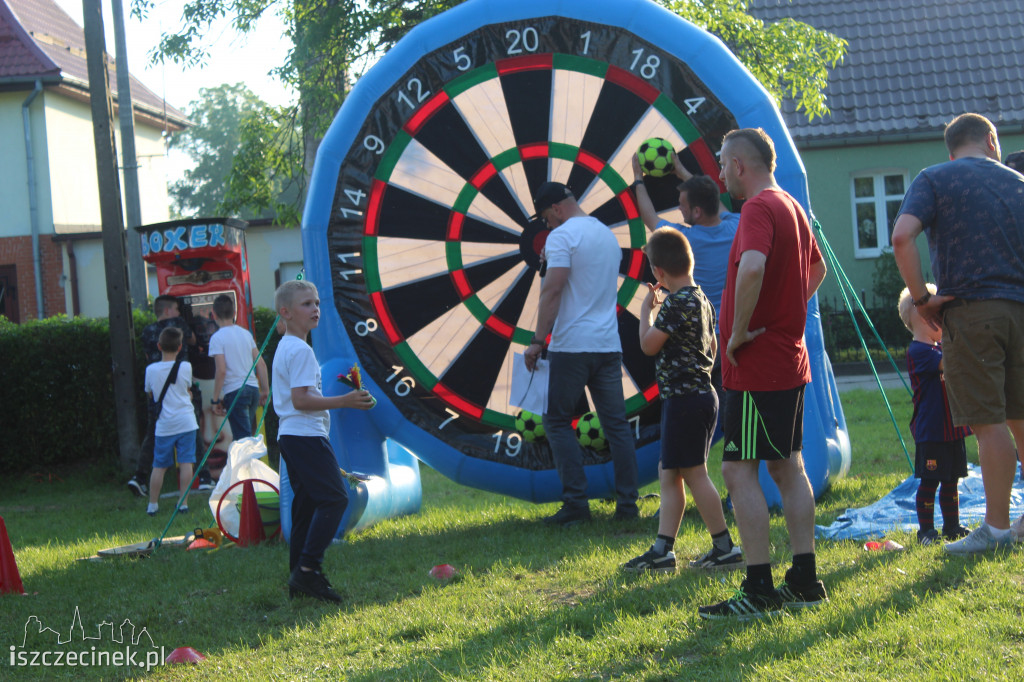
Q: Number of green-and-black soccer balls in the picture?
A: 3